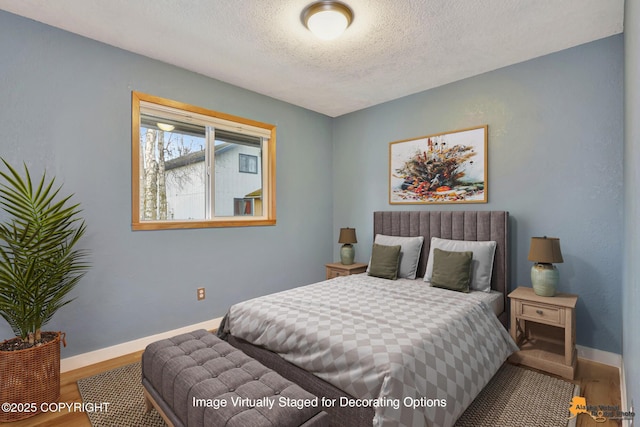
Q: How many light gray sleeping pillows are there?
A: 2